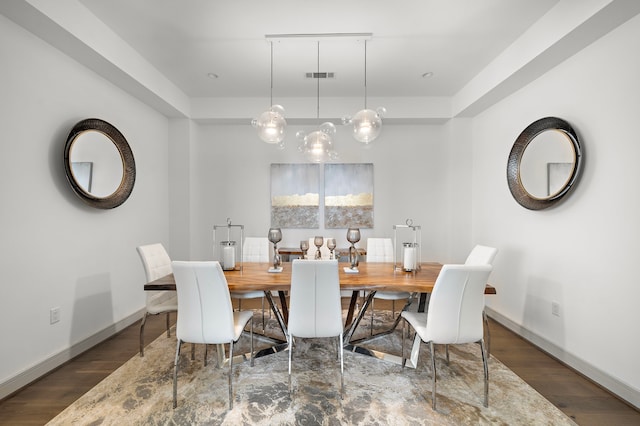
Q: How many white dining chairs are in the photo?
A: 8